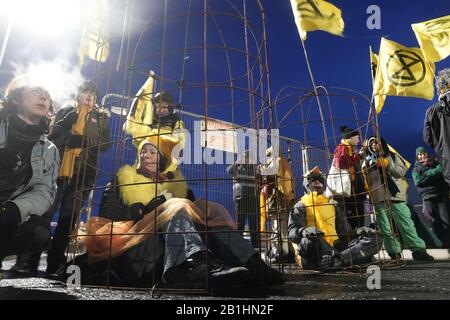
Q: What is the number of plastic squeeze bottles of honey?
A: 0